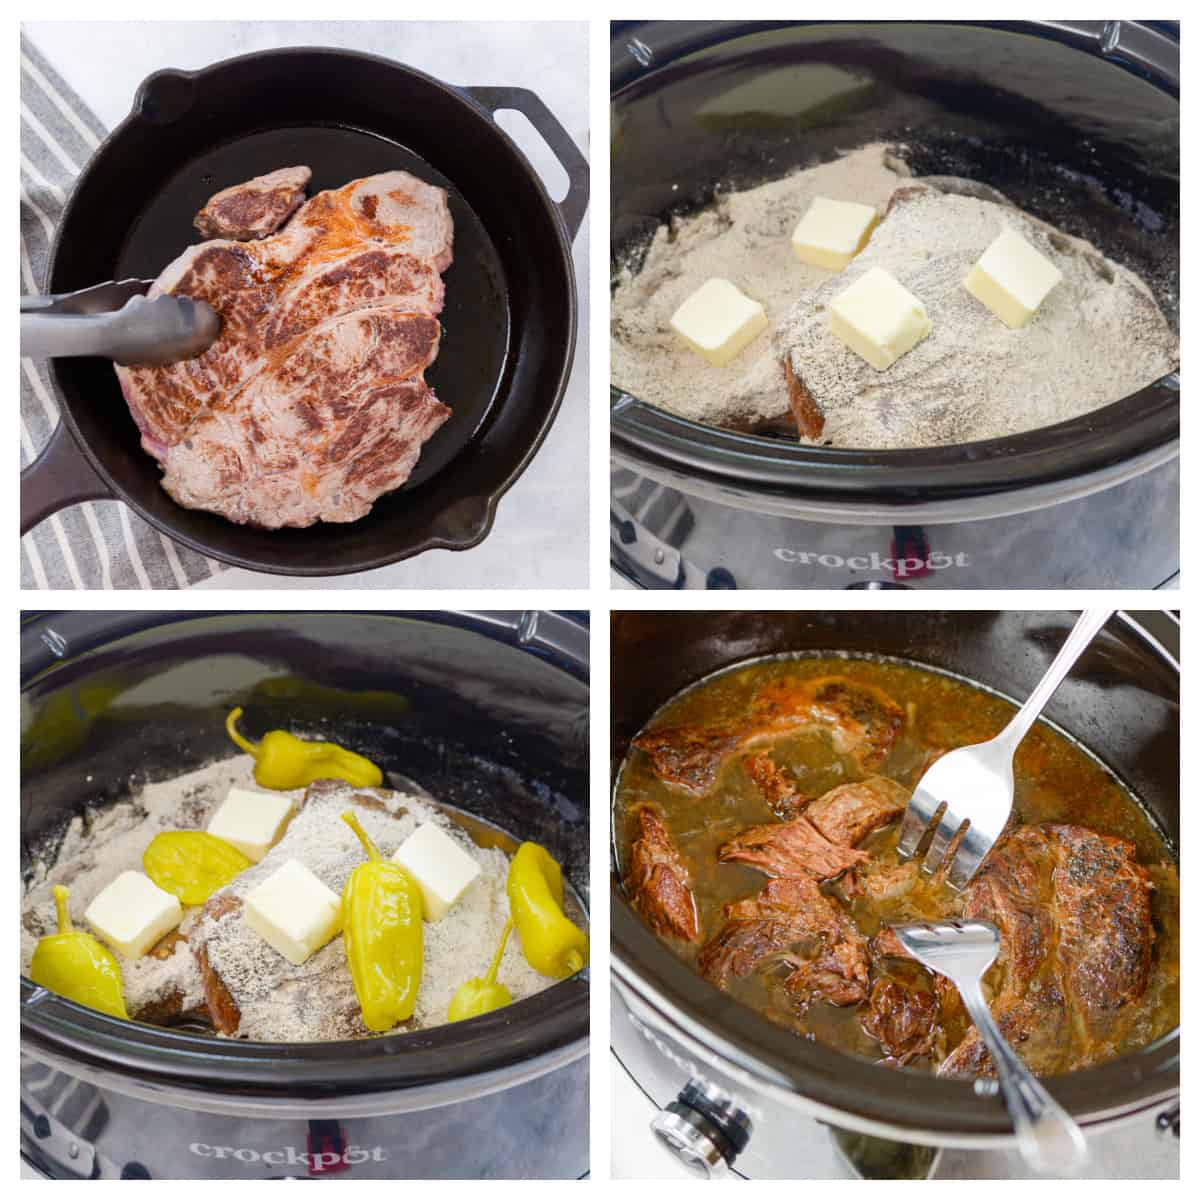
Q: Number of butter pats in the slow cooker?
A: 4